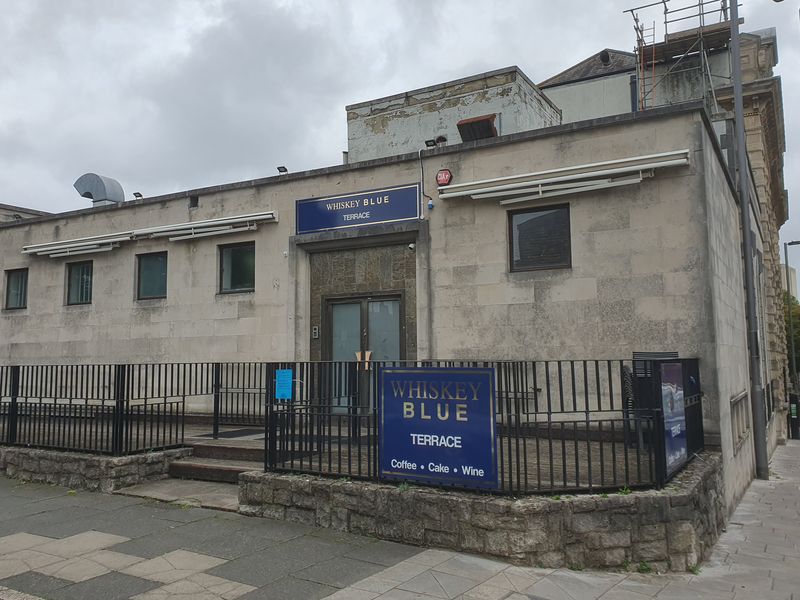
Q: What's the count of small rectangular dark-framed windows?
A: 5